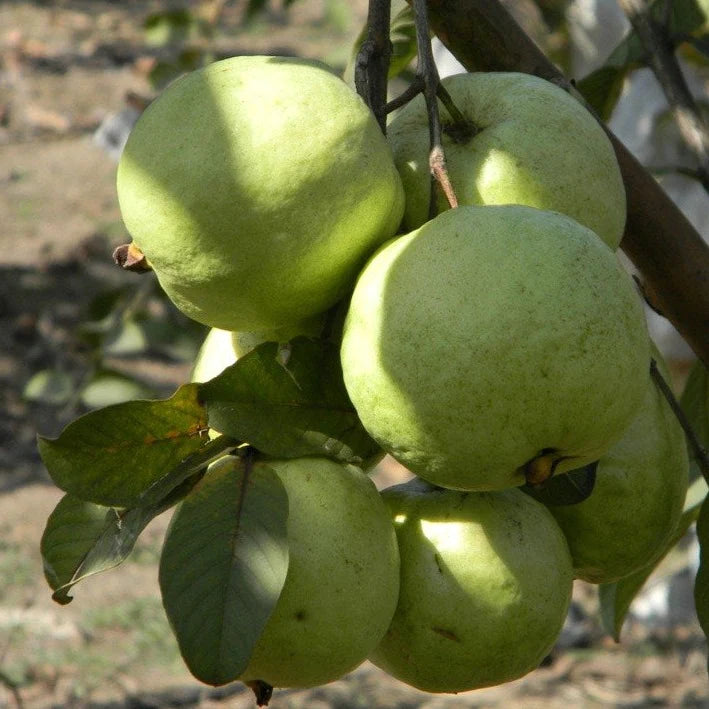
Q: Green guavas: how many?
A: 7